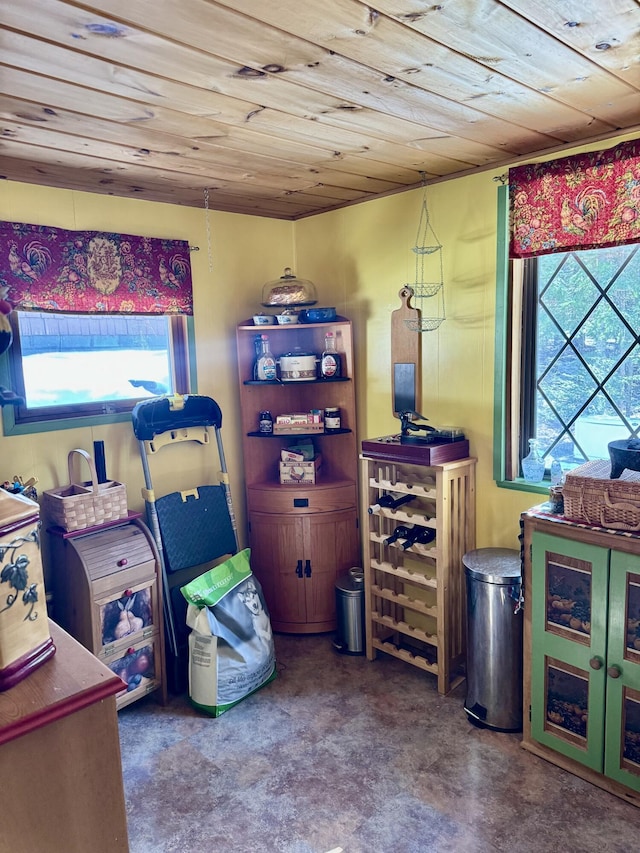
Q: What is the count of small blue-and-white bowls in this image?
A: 2